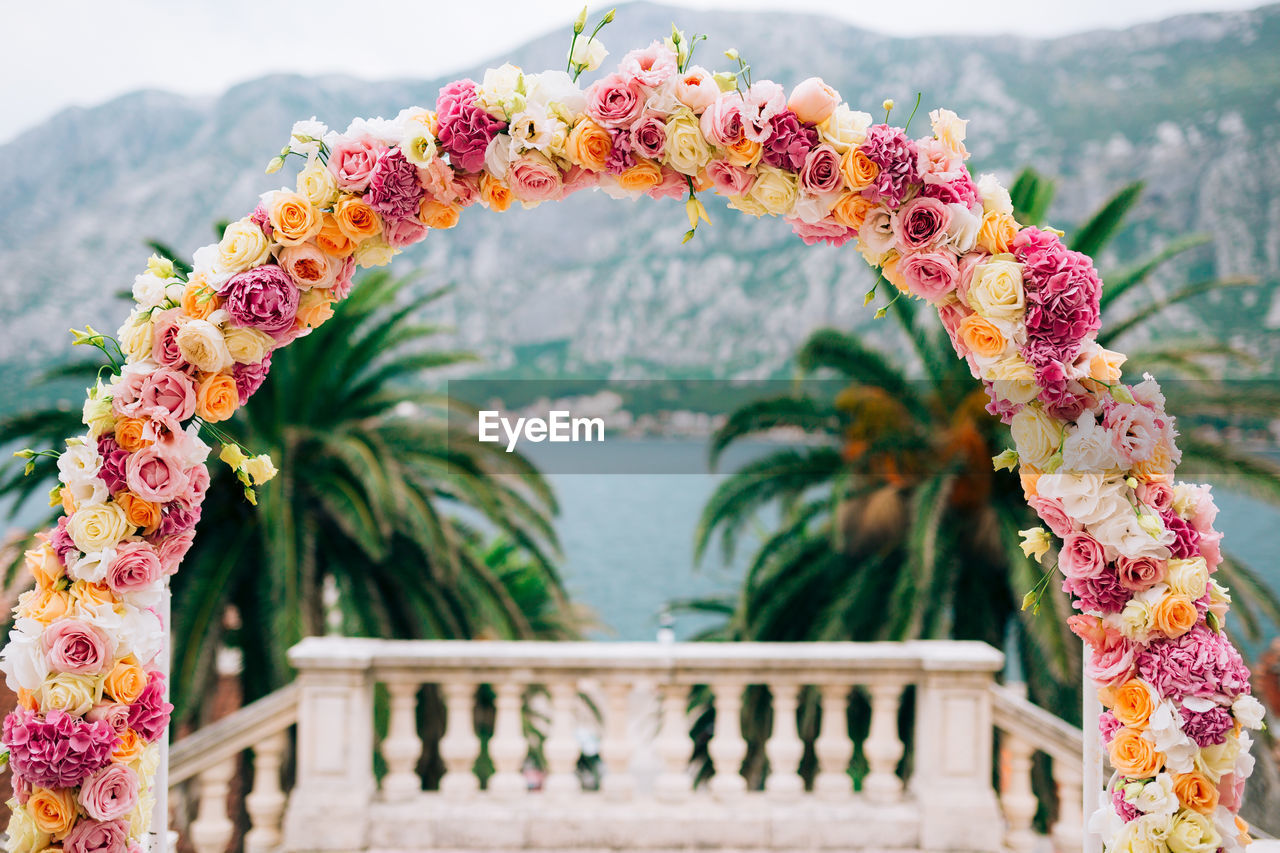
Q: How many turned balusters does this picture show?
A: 14